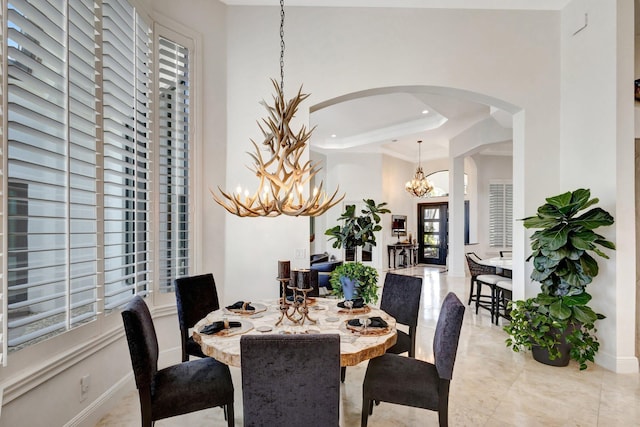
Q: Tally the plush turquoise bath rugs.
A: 0